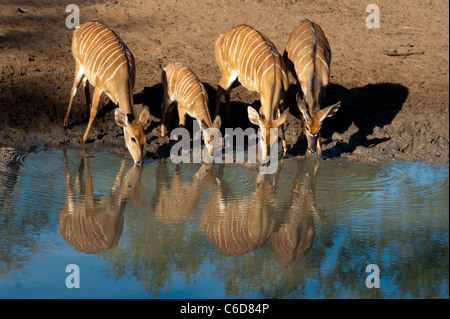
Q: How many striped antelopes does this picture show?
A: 4